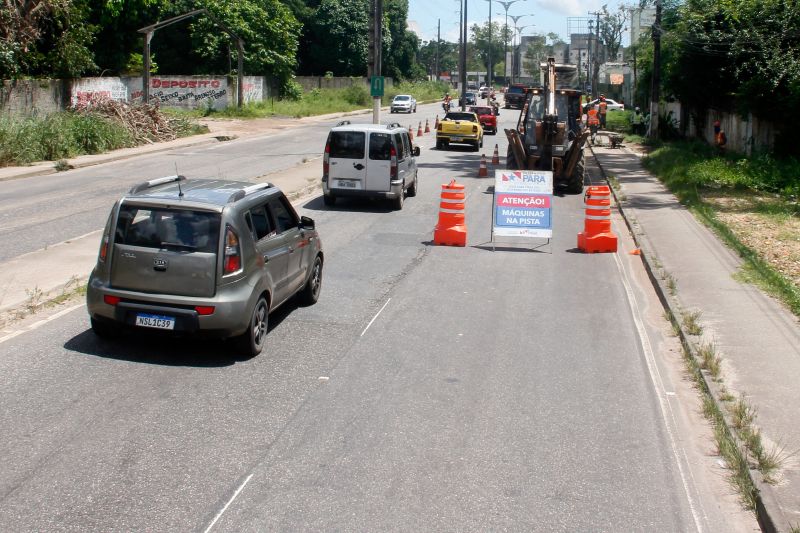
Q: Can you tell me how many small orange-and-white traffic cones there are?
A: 6